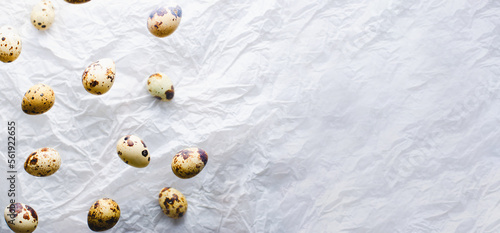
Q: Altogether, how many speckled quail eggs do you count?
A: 13